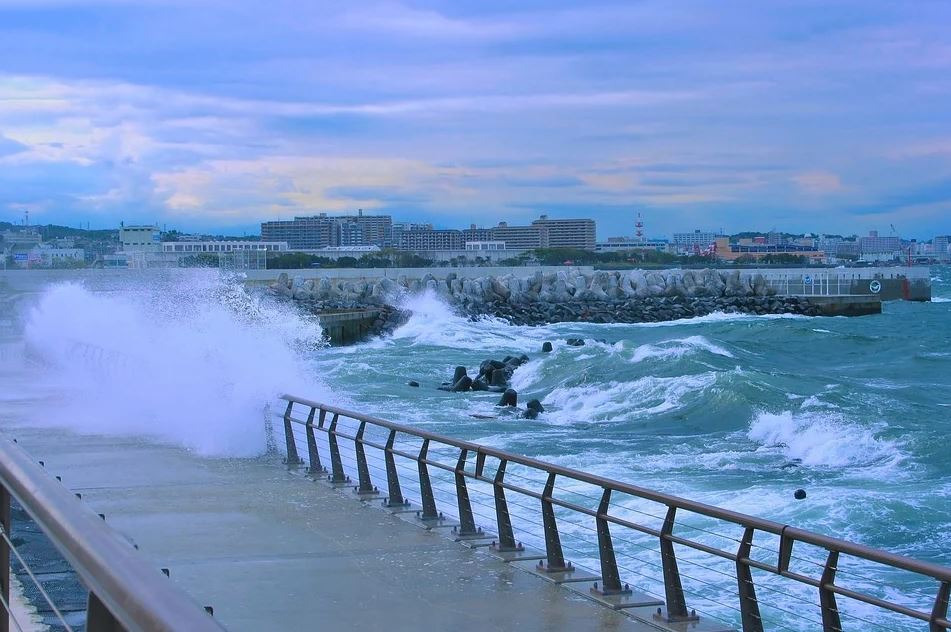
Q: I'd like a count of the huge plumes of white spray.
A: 1